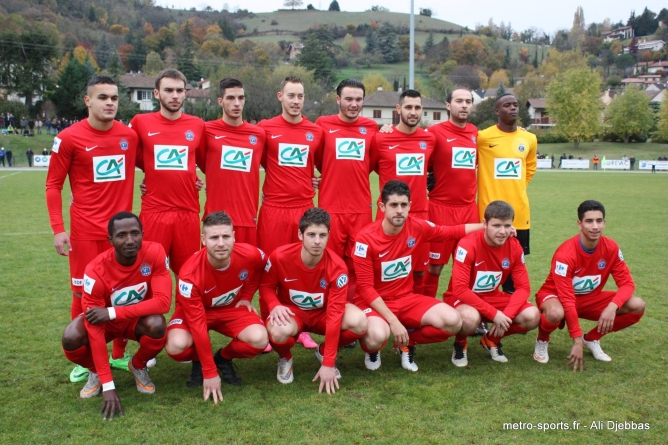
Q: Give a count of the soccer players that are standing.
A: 8